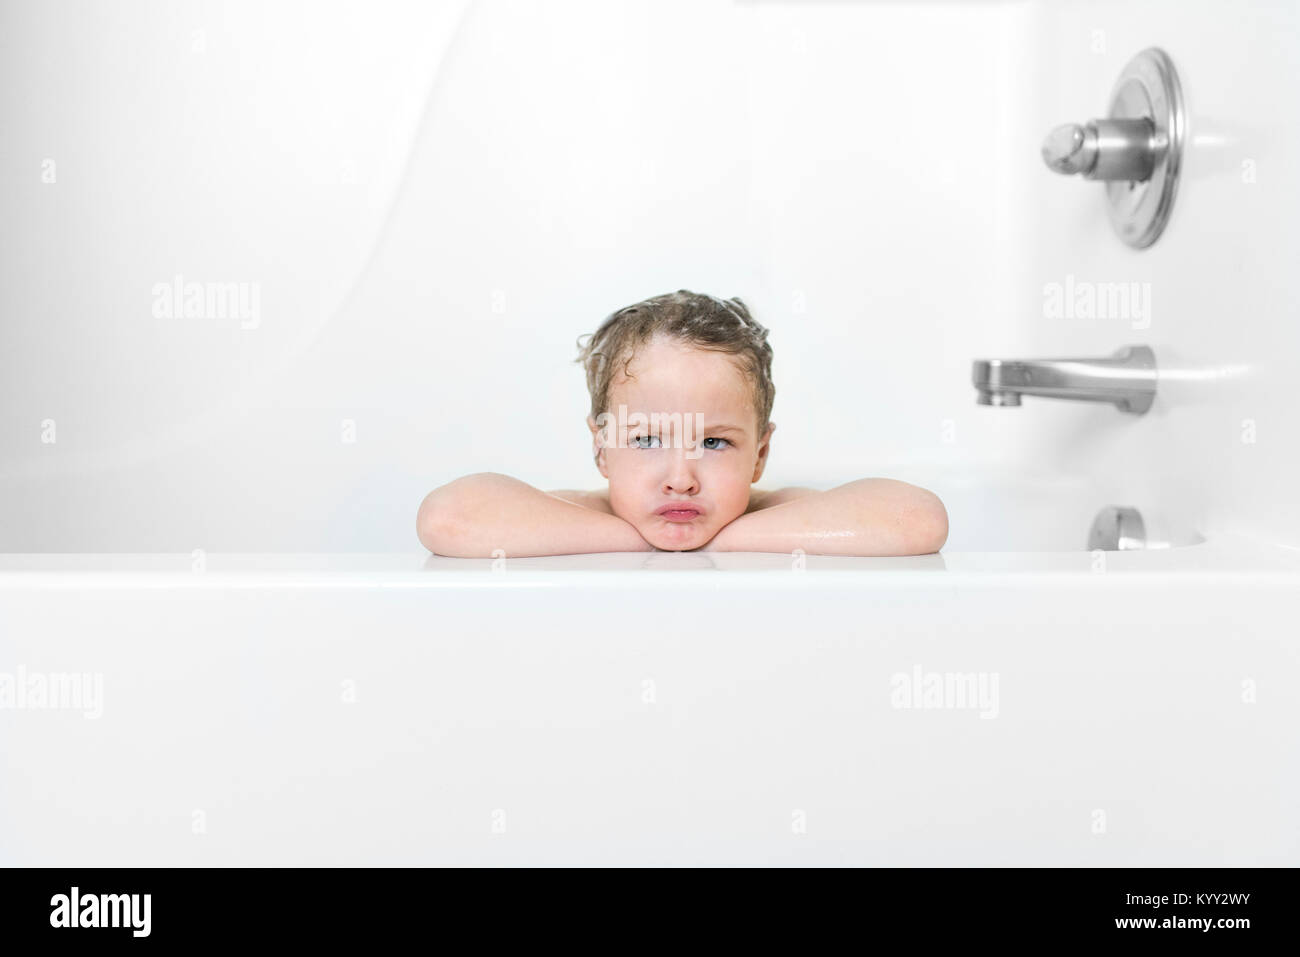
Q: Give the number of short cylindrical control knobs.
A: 1